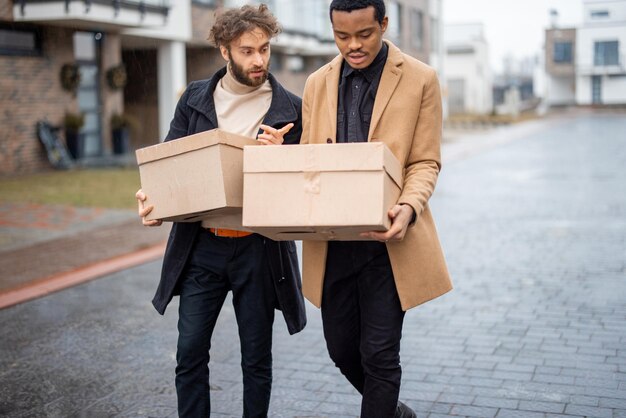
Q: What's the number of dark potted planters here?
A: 2